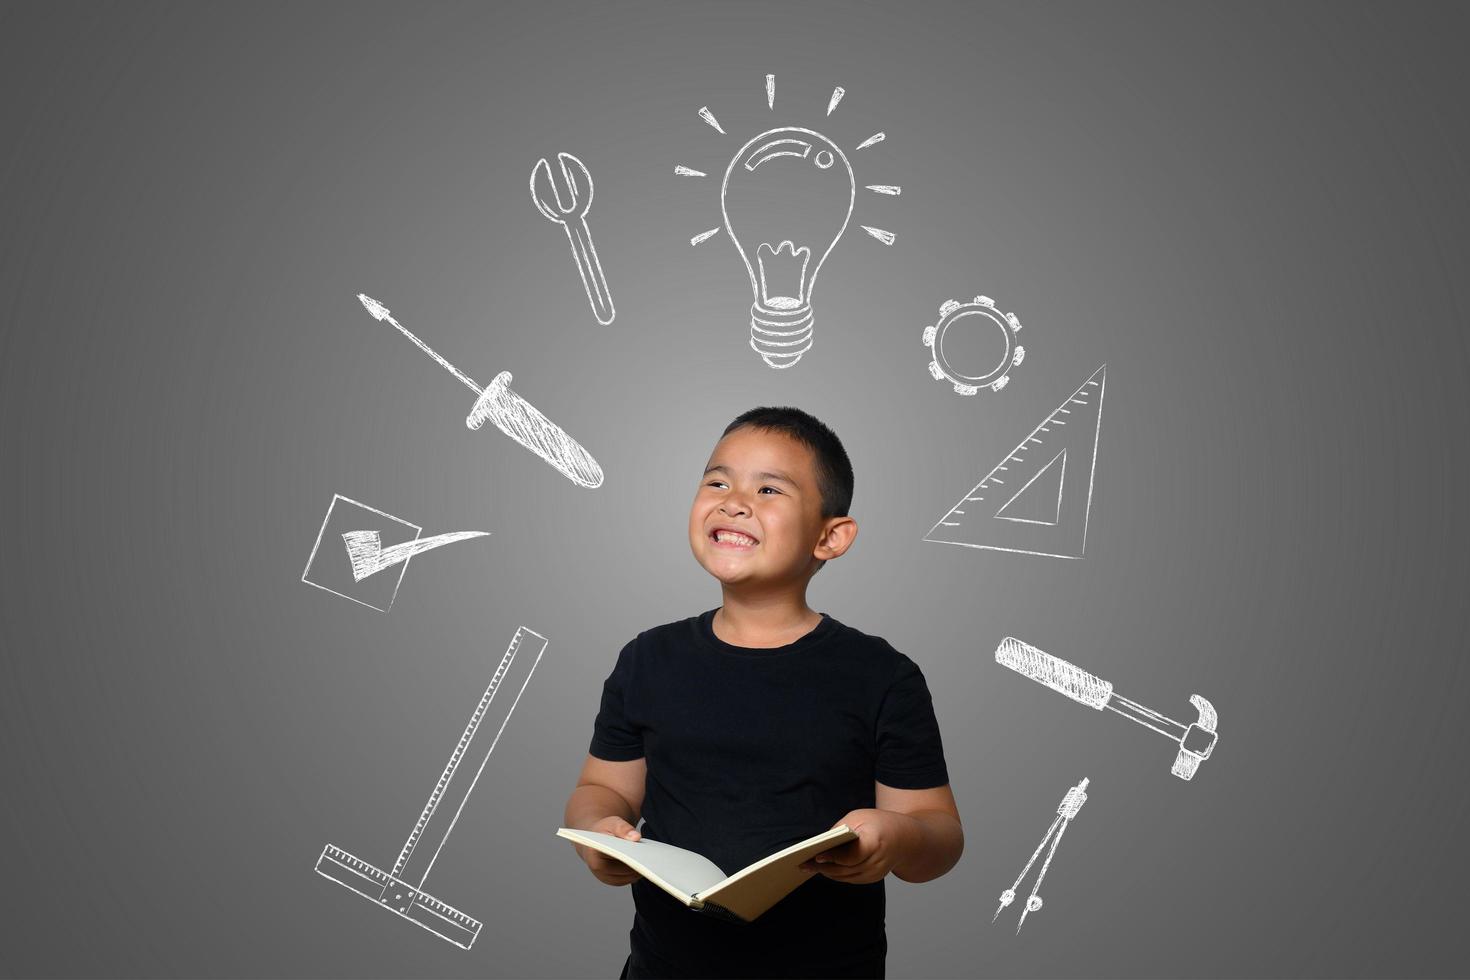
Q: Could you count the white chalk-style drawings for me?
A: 9